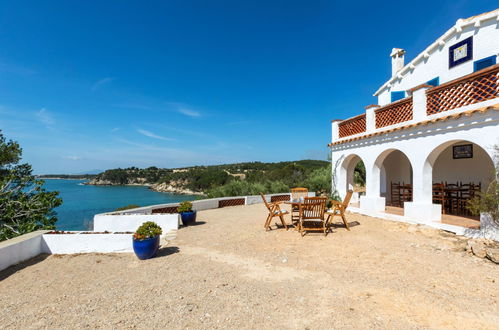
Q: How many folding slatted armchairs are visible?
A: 4